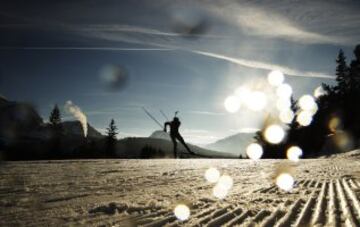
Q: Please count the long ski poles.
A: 2